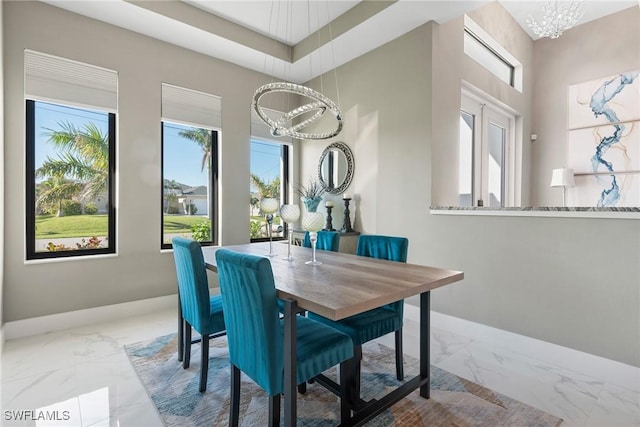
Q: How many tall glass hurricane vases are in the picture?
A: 3